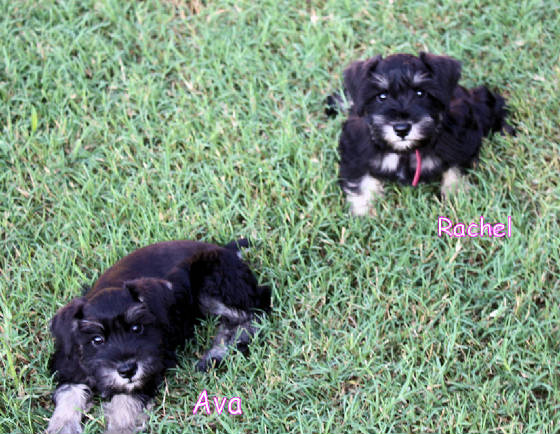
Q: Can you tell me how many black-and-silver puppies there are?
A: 2